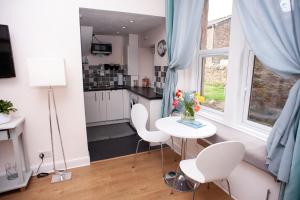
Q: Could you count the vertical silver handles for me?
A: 3